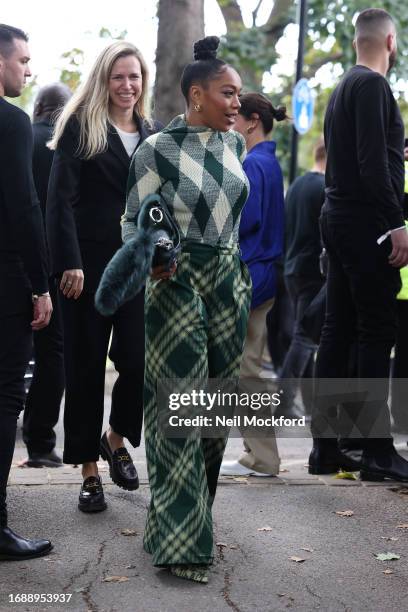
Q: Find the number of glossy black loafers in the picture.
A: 2